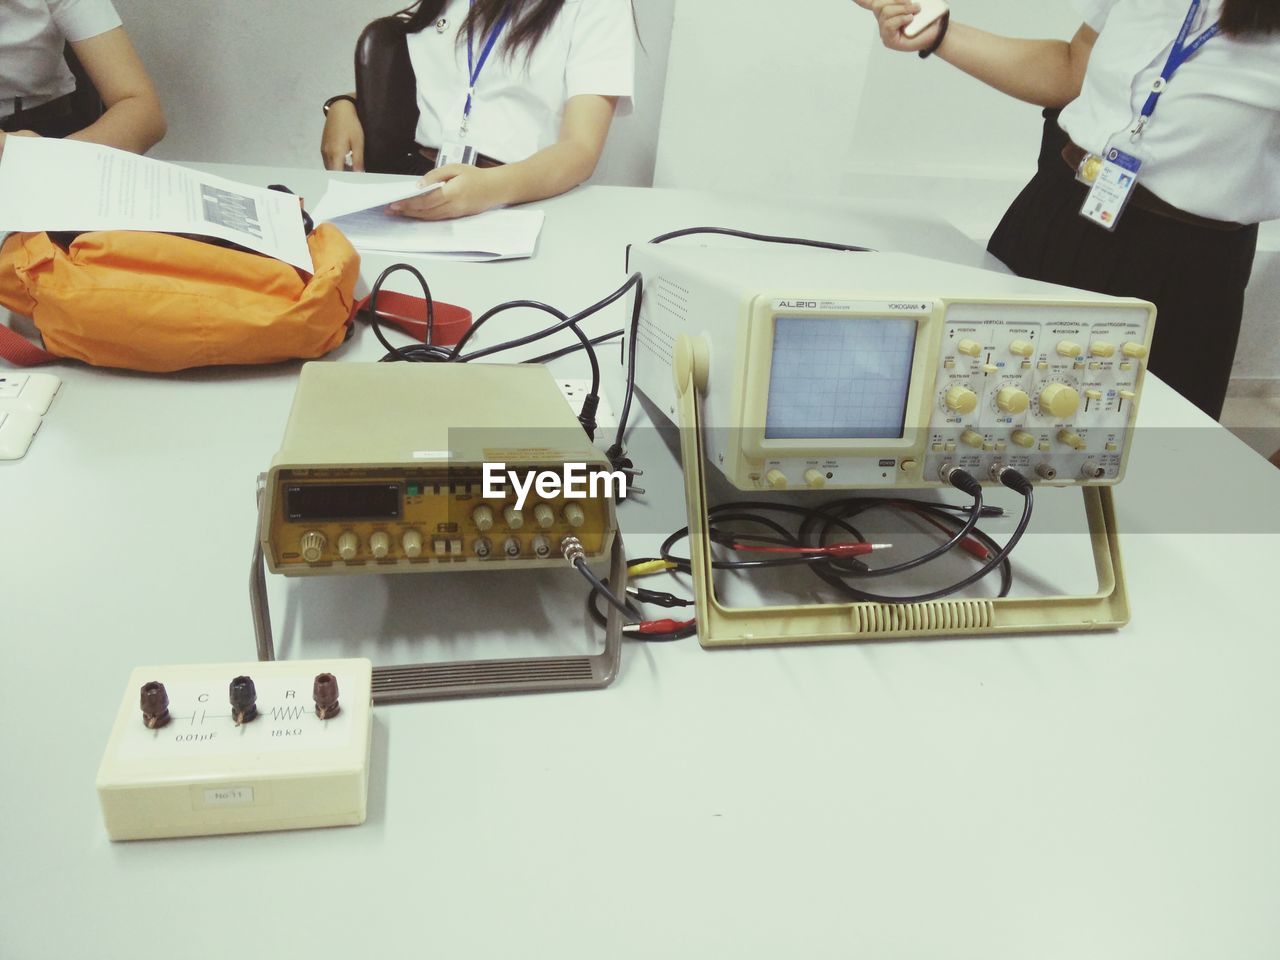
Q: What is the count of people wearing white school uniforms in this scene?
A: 3